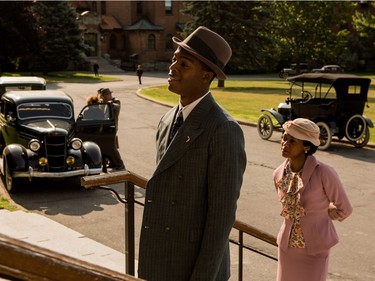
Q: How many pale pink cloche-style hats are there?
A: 1